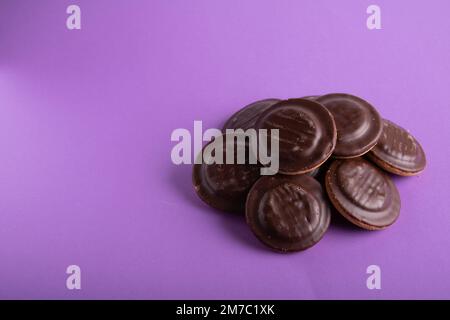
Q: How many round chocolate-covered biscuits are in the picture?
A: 8